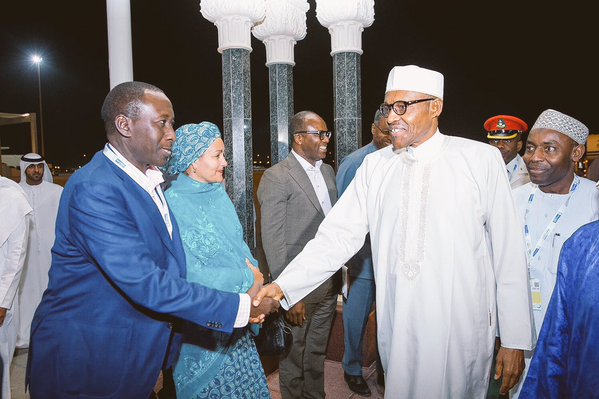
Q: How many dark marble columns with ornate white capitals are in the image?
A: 3